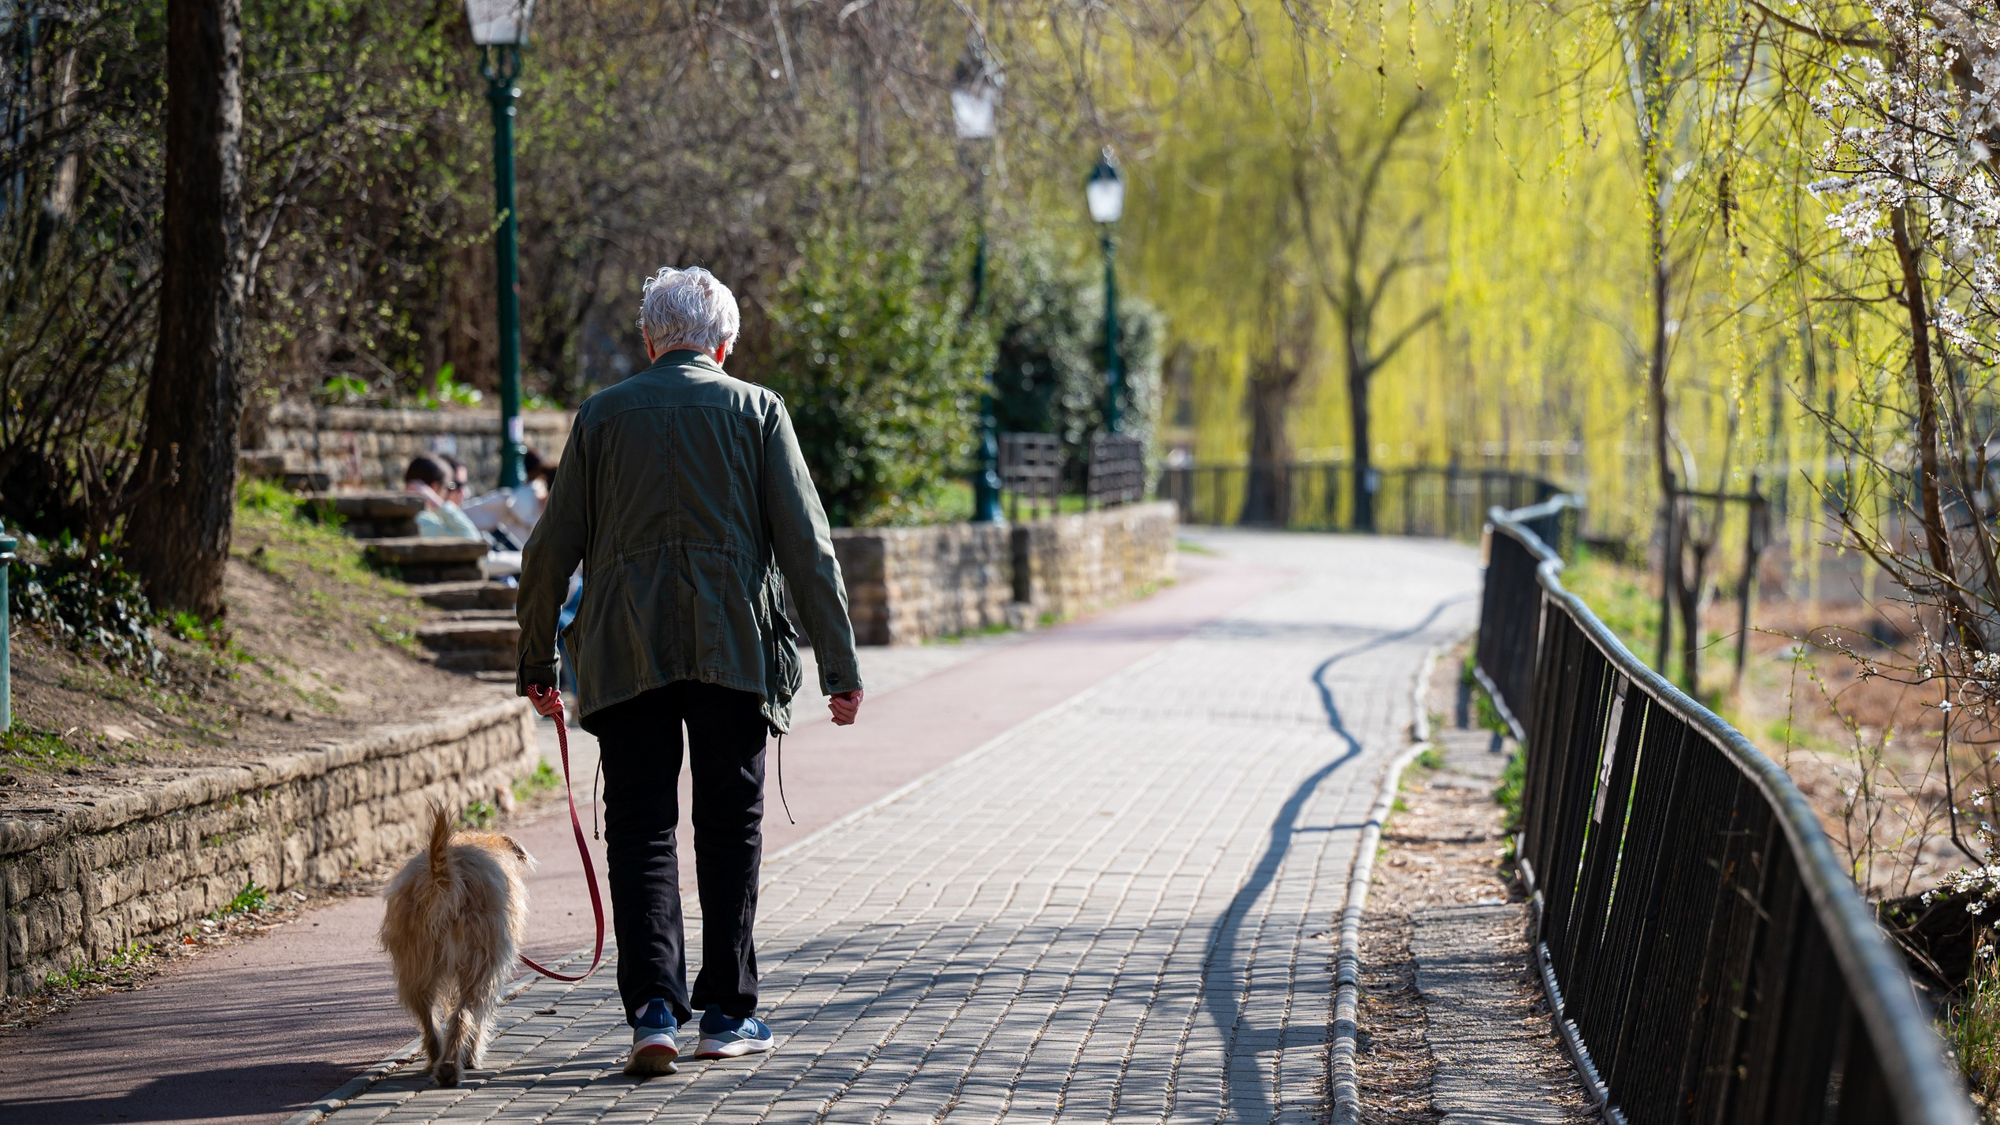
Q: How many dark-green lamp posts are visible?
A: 3